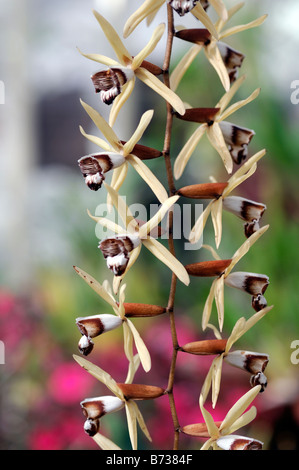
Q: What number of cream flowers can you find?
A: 12